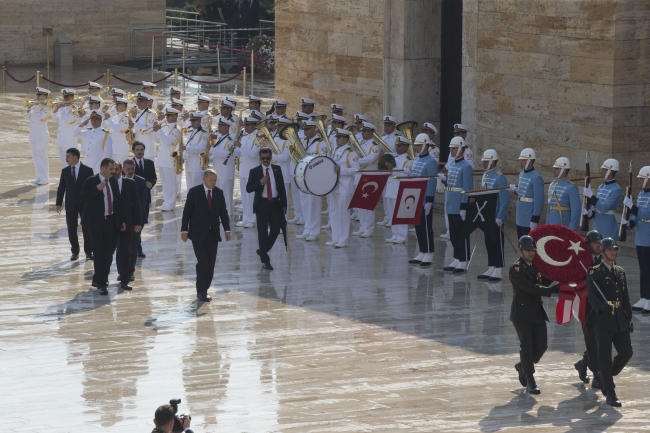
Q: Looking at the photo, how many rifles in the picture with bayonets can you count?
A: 2